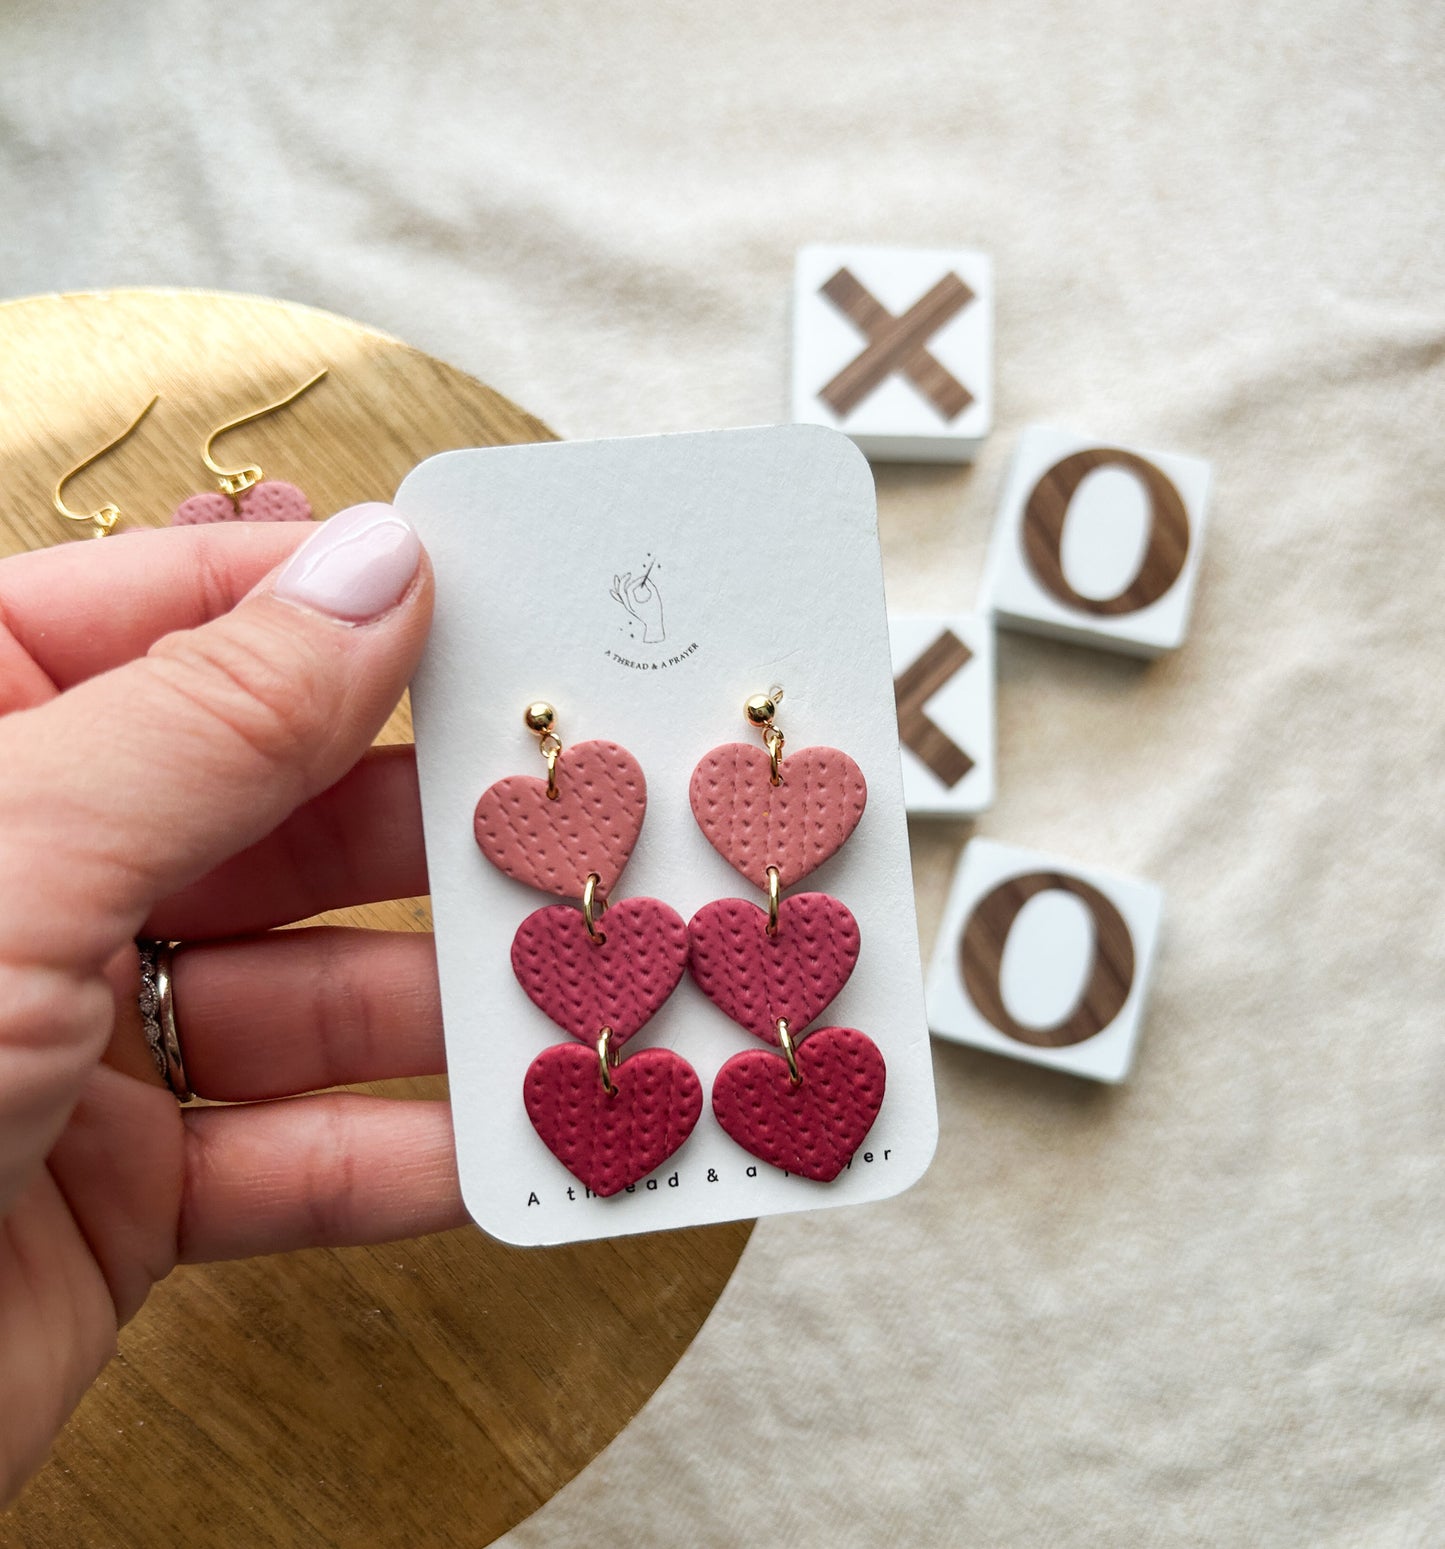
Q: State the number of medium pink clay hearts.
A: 2